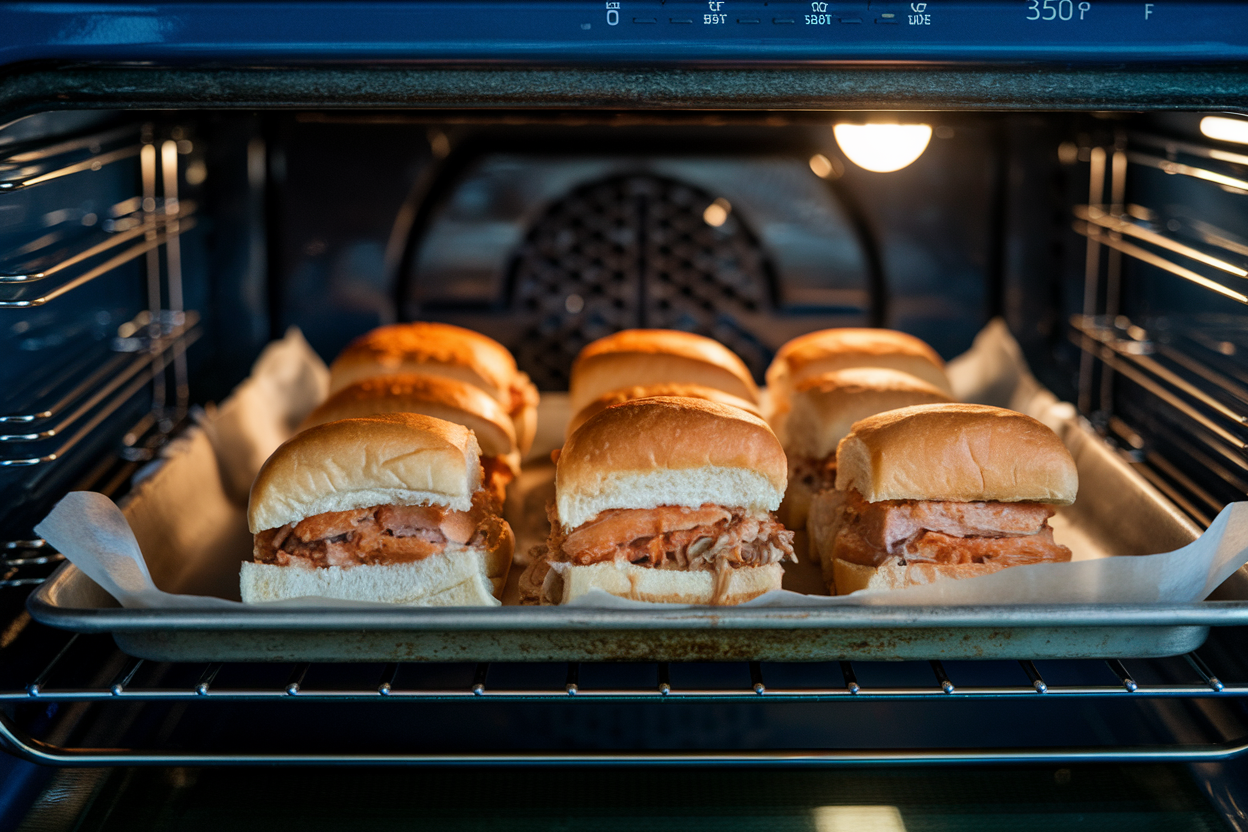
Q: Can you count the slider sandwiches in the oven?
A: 9